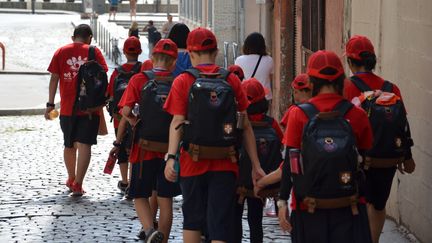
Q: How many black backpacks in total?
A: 7